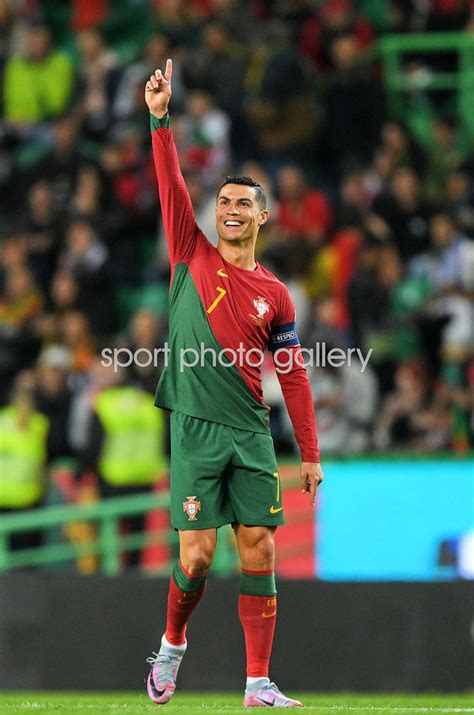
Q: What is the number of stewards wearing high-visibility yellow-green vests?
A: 3